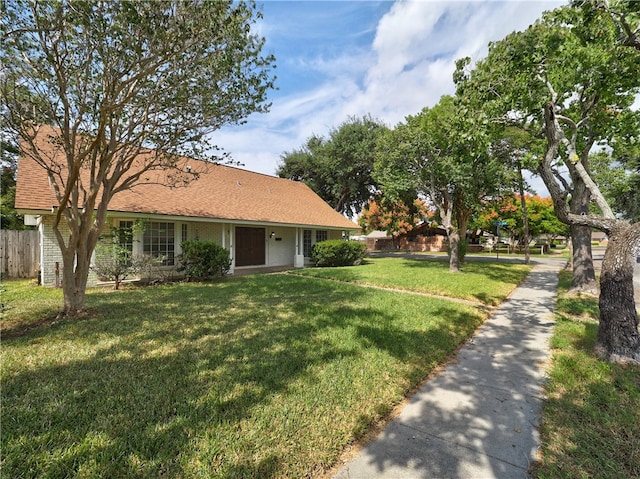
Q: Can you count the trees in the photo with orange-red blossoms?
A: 2